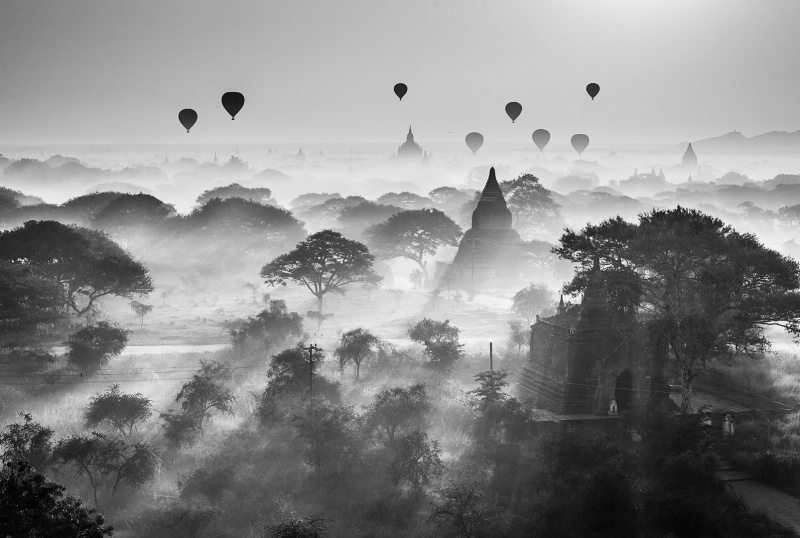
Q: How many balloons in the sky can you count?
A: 8